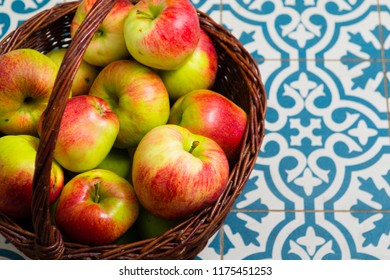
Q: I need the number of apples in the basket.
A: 13